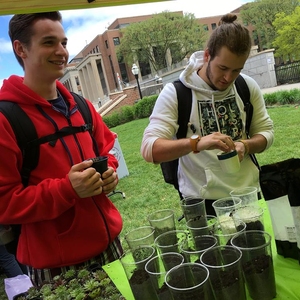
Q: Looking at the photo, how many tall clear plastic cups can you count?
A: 15